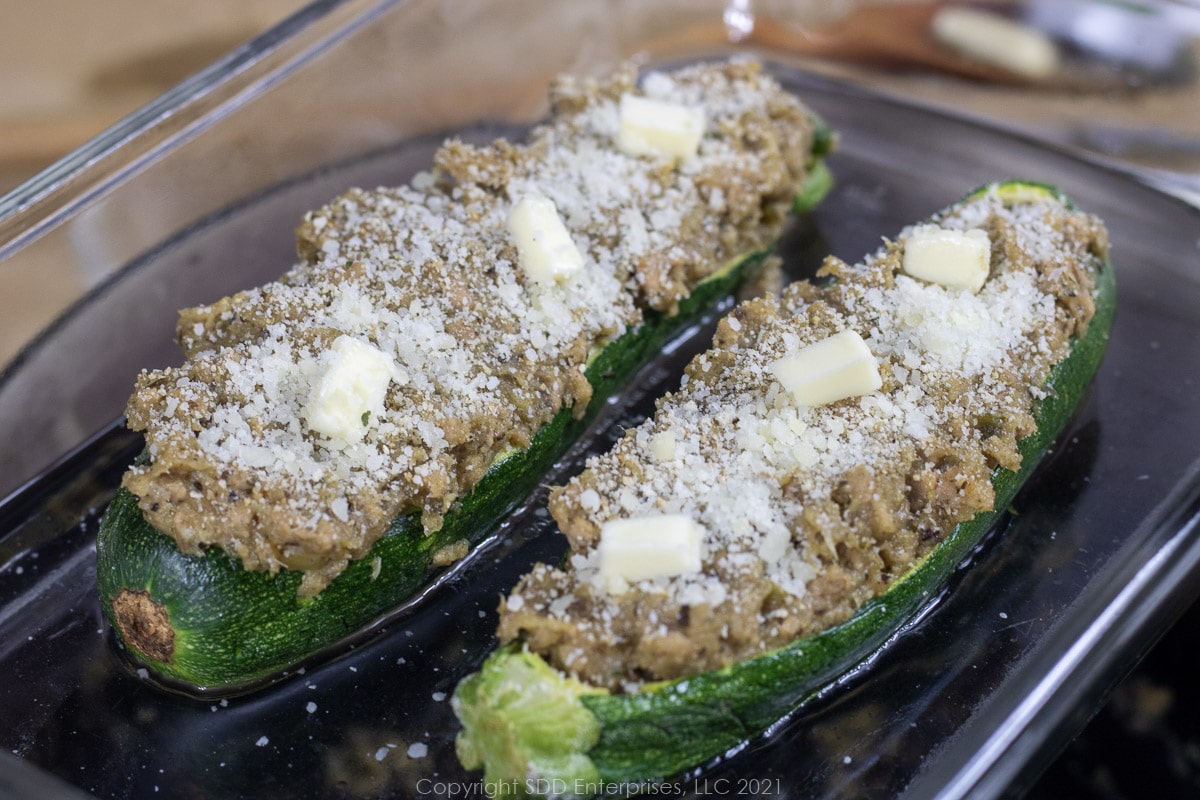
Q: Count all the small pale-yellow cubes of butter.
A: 6